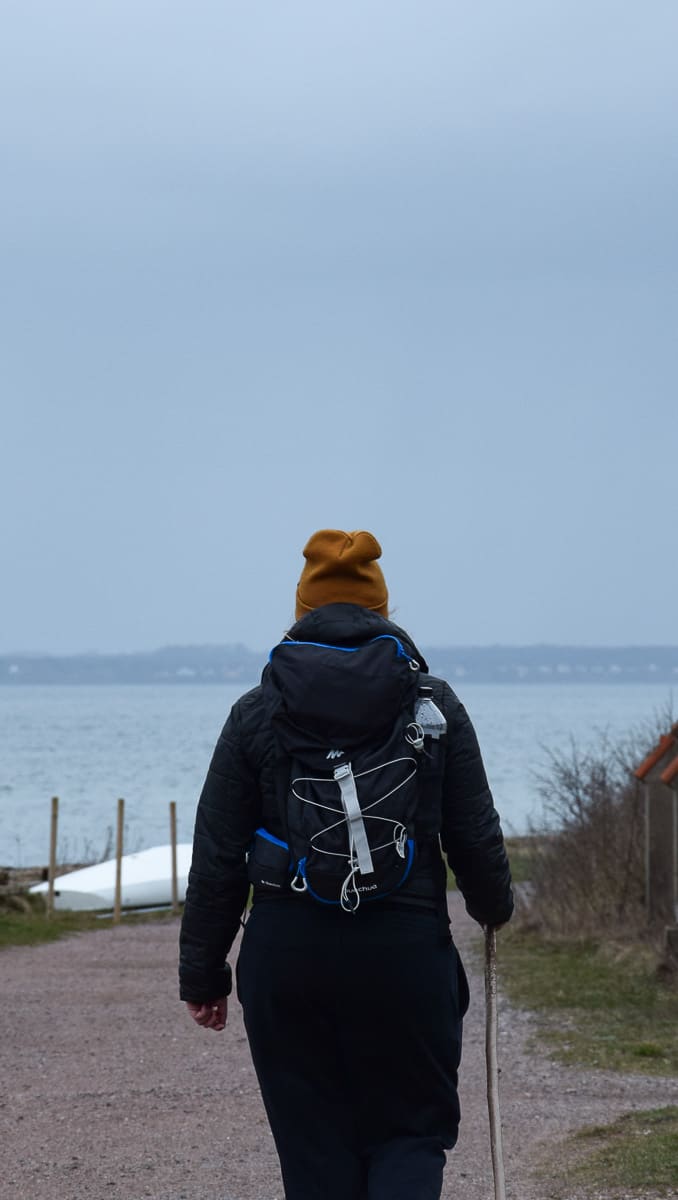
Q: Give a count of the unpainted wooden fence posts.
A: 3